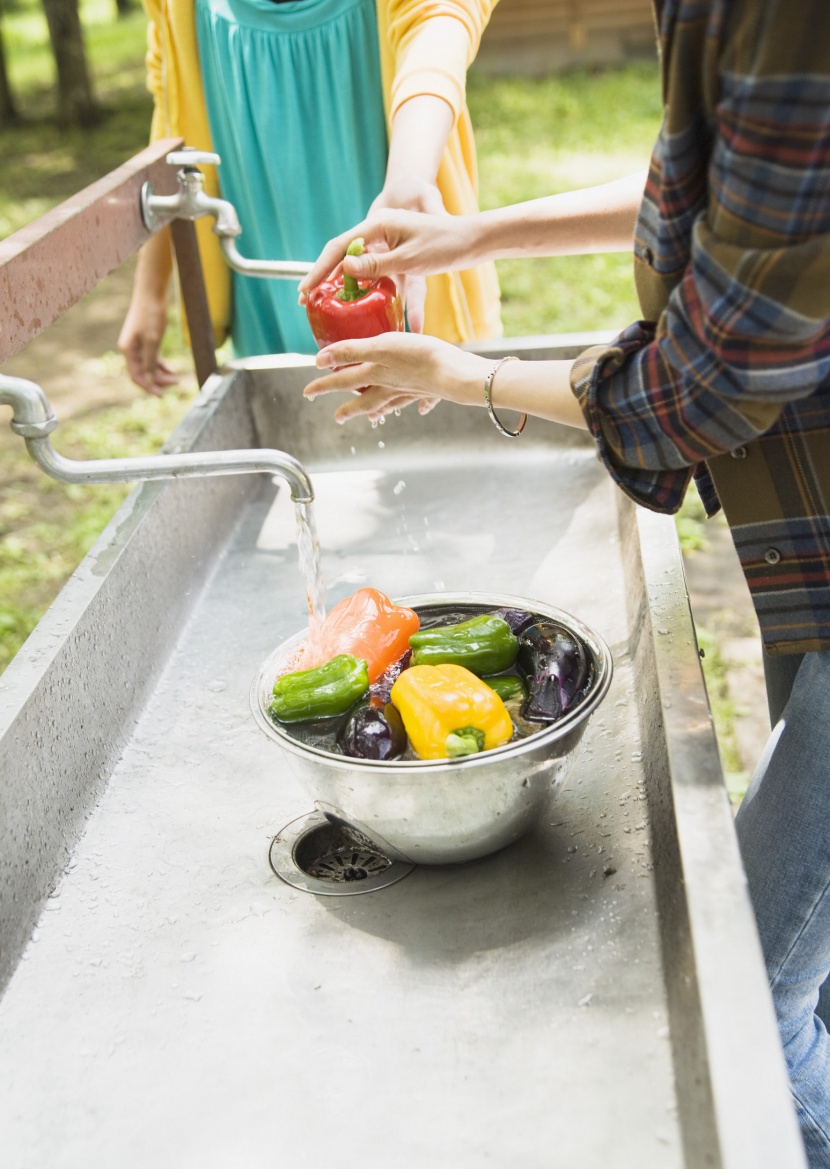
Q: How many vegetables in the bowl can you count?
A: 8